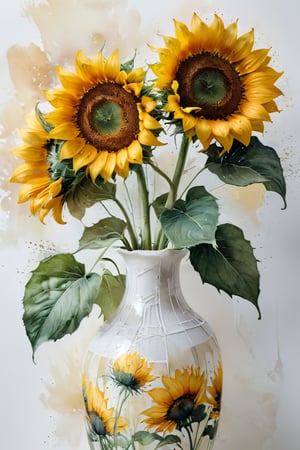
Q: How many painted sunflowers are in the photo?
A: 4